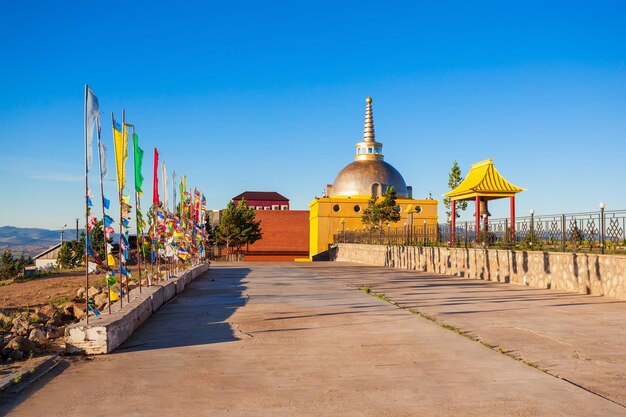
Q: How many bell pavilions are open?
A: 1